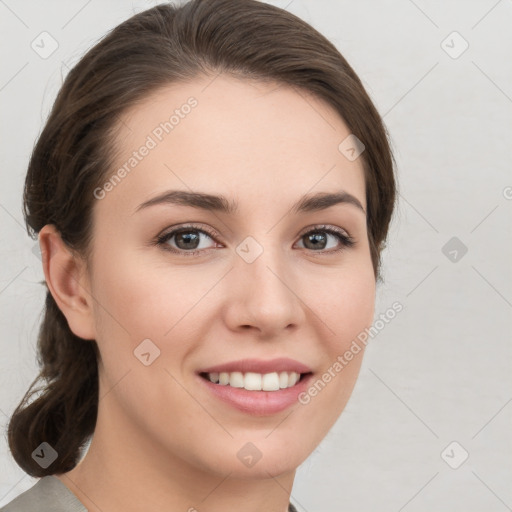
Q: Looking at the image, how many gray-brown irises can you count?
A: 2